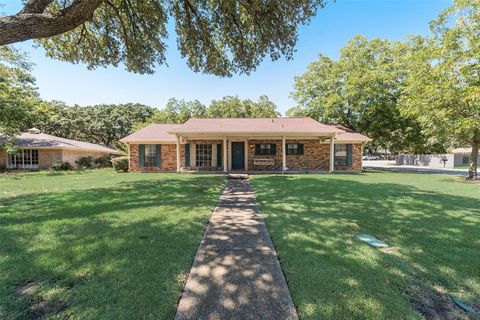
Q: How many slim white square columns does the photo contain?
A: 4